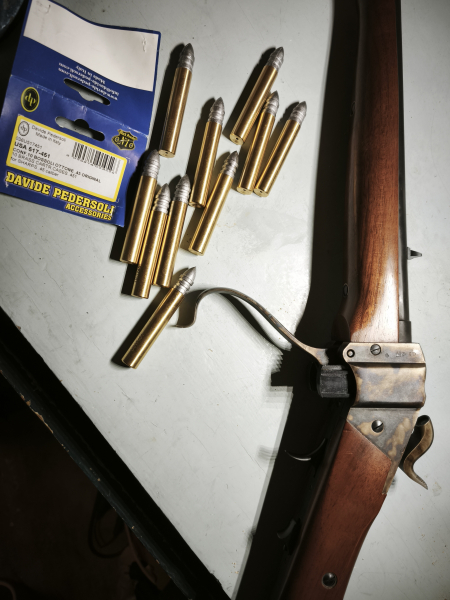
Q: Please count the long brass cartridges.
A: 10